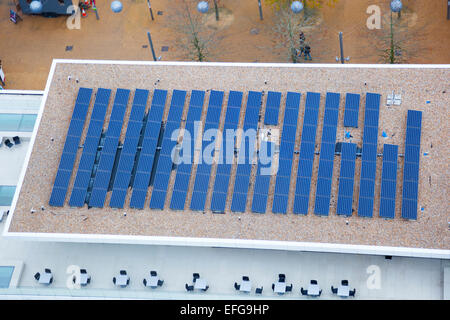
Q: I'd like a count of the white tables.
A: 9